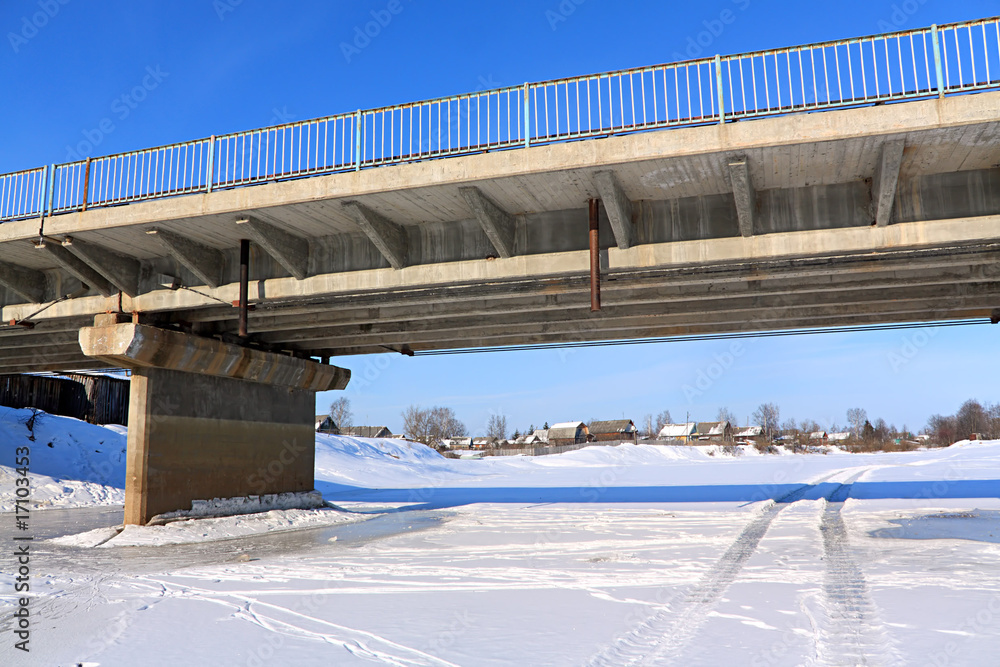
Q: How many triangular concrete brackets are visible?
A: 10